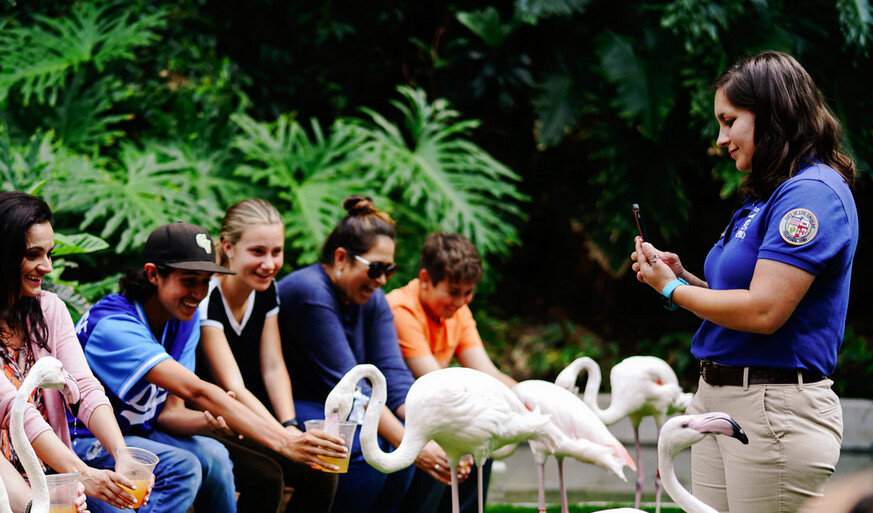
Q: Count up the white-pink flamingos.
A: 5